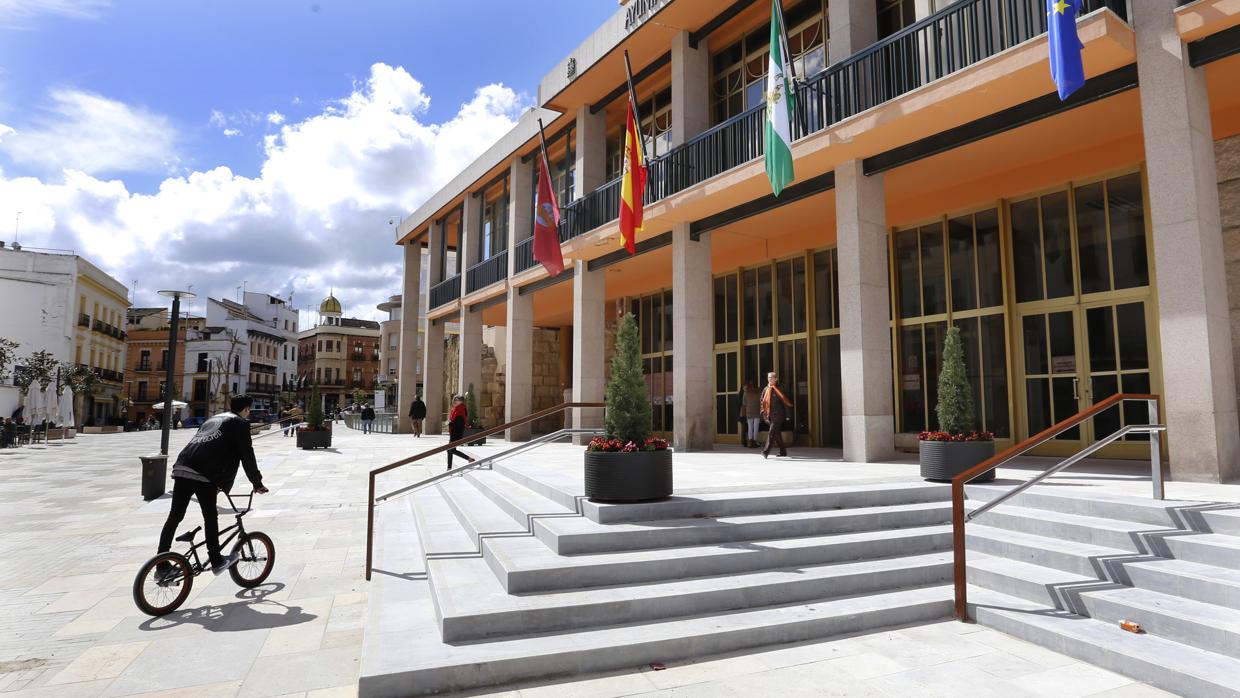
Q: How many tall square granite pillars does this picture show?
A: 8